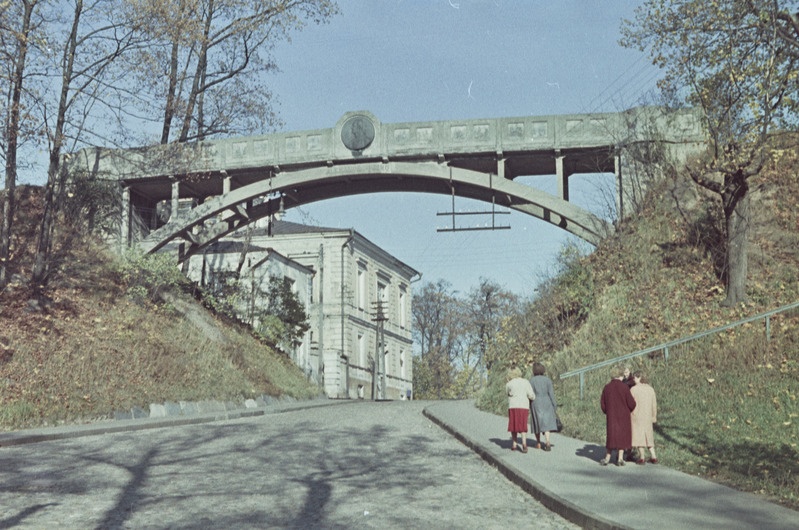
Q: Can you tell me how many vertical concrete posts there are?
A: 6